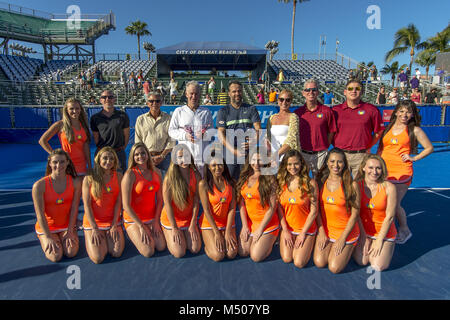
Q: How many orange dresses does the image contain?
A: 11